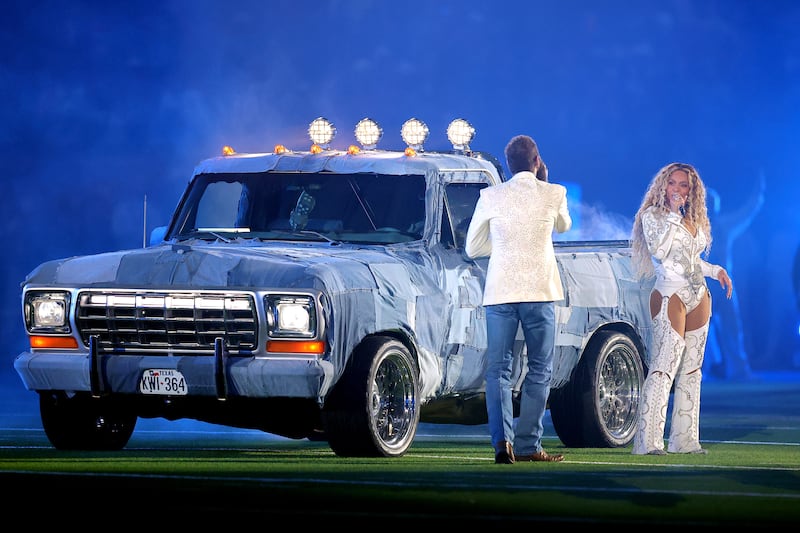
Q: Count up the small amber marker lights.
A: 5